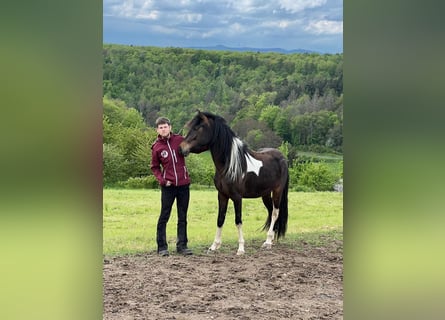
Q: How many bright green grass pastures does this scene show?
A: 1